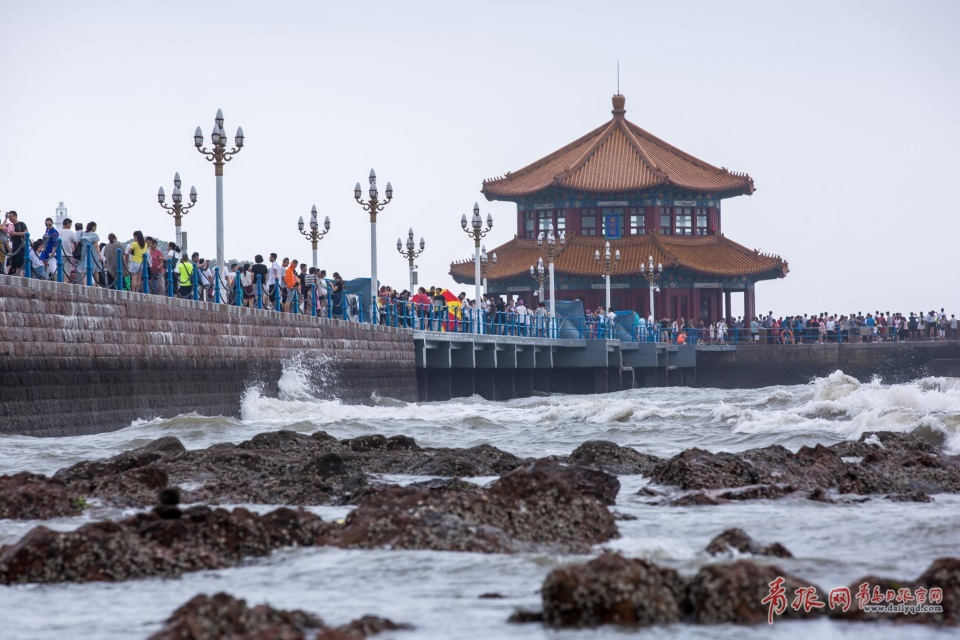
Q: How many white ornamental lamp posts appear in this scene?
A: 11